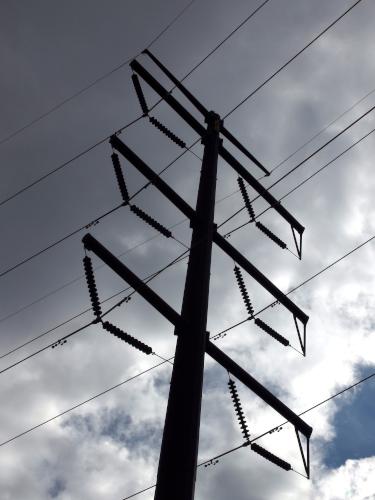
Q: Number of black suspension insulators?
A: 12